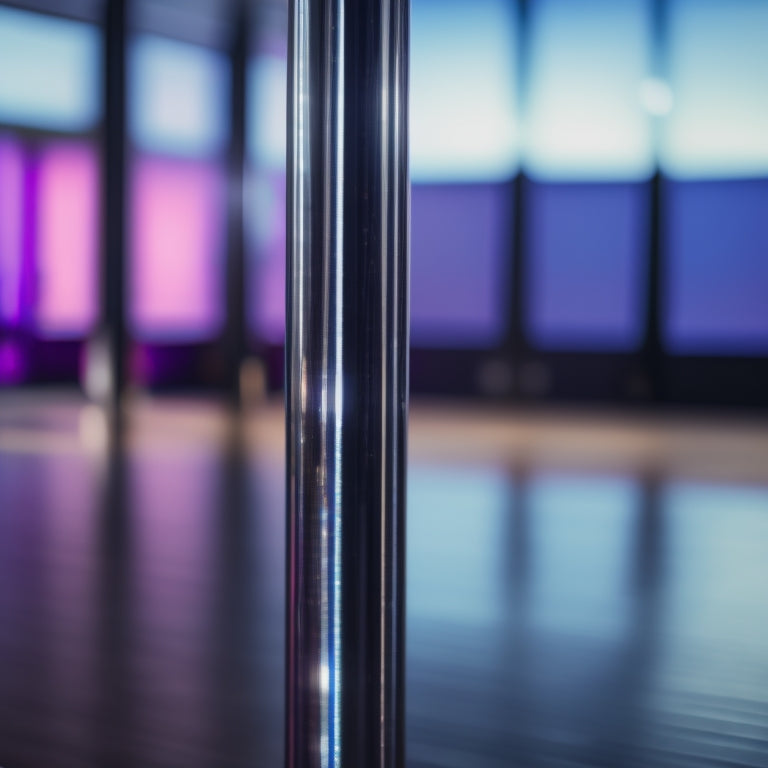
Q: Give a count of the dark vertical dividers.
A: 4